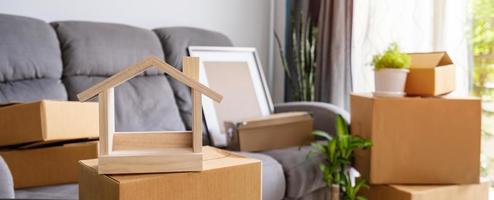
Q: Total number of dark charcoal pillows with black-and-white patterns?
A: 0